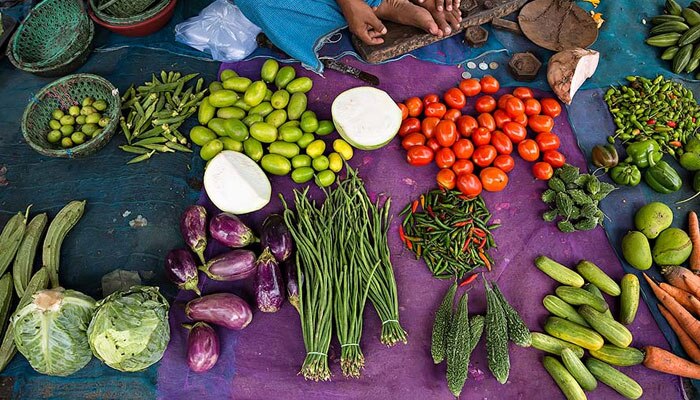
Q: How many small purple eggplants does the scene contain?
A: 9